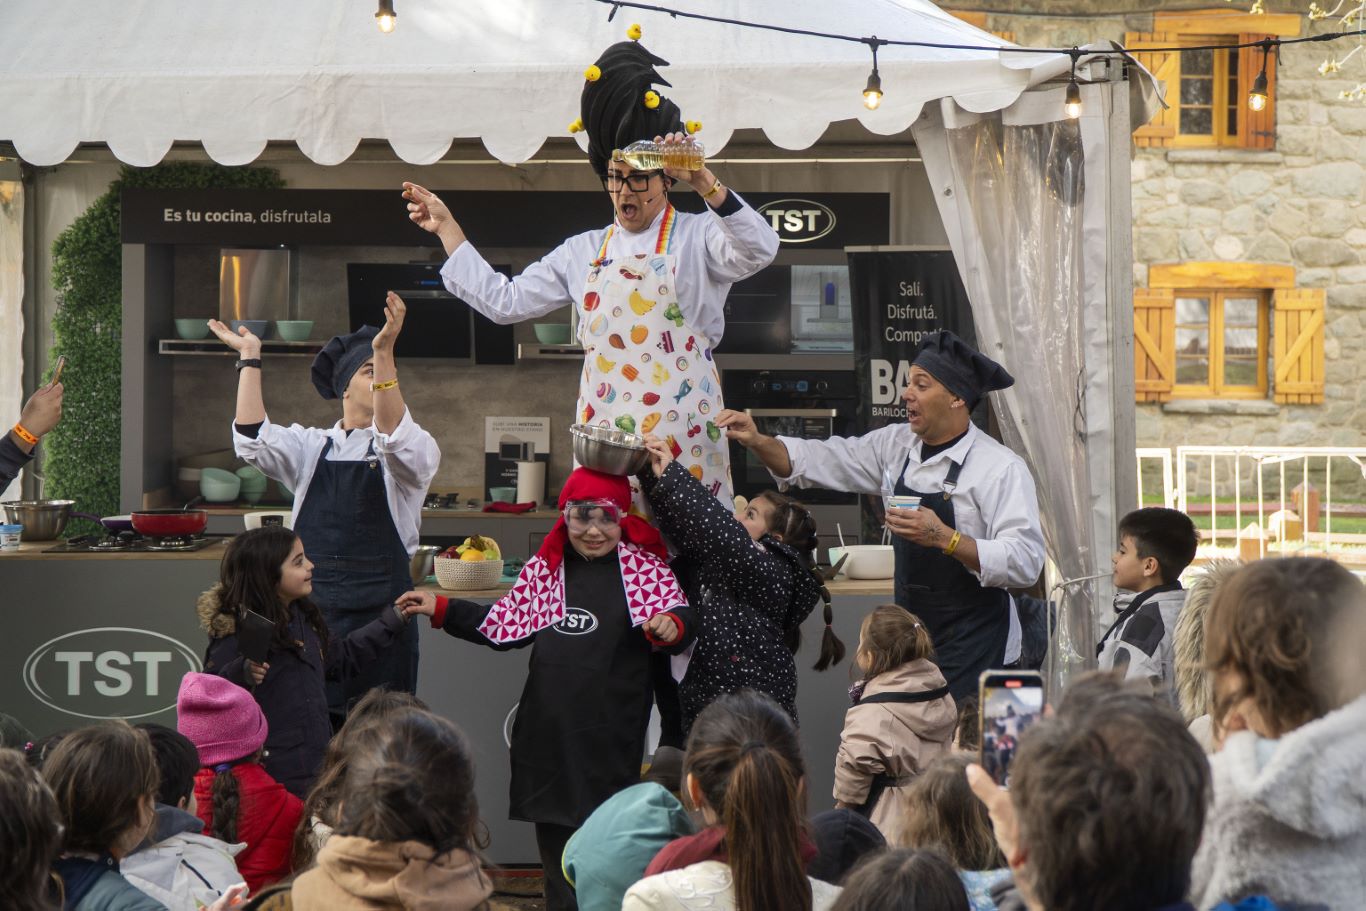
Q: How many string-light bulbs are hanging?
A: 4